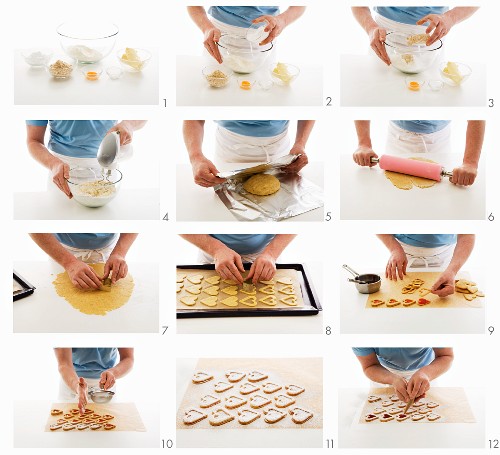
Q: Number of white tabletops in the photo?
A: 12